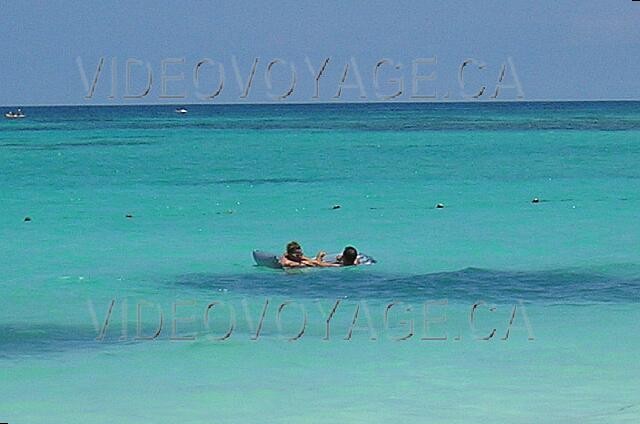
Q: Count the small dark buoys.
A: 5